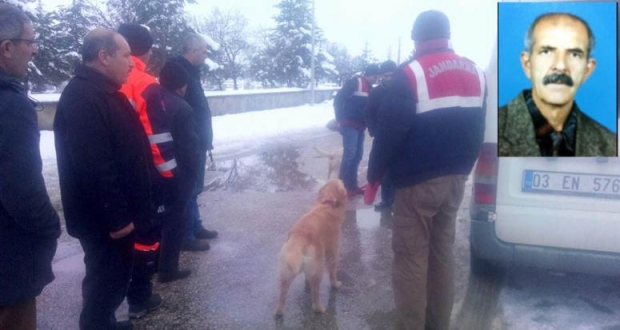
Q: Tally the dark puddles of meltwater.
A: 1